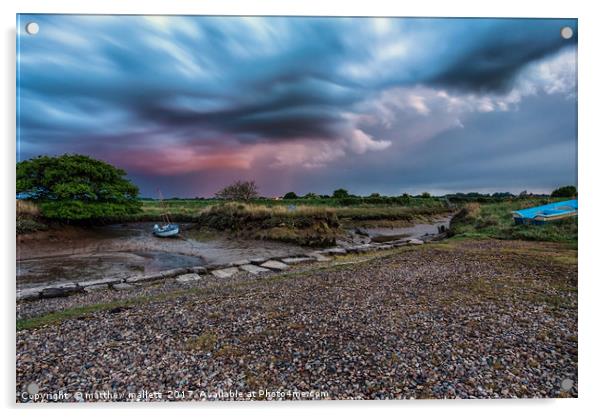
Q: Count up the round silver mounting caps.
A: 4